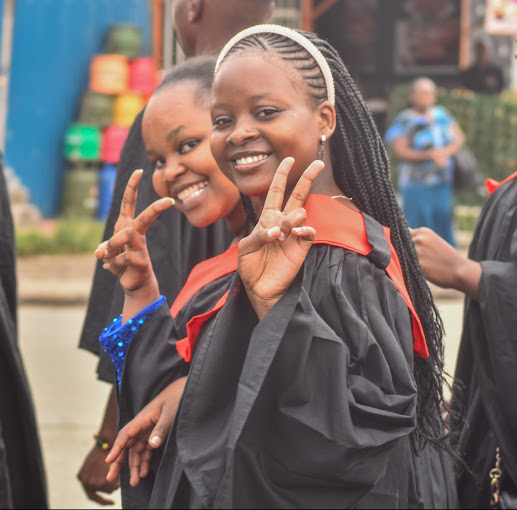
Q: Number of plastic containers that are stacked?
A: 9